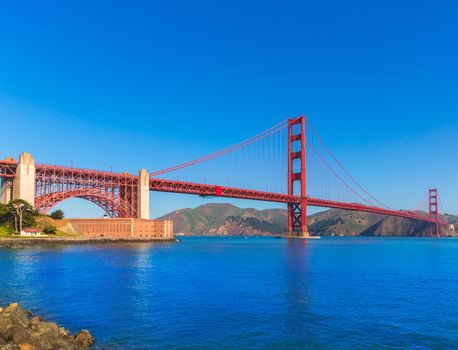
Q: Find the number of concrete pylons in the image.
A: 2